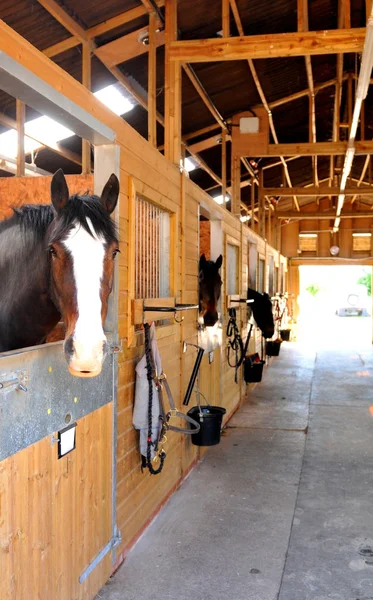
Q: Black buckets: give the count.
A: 4